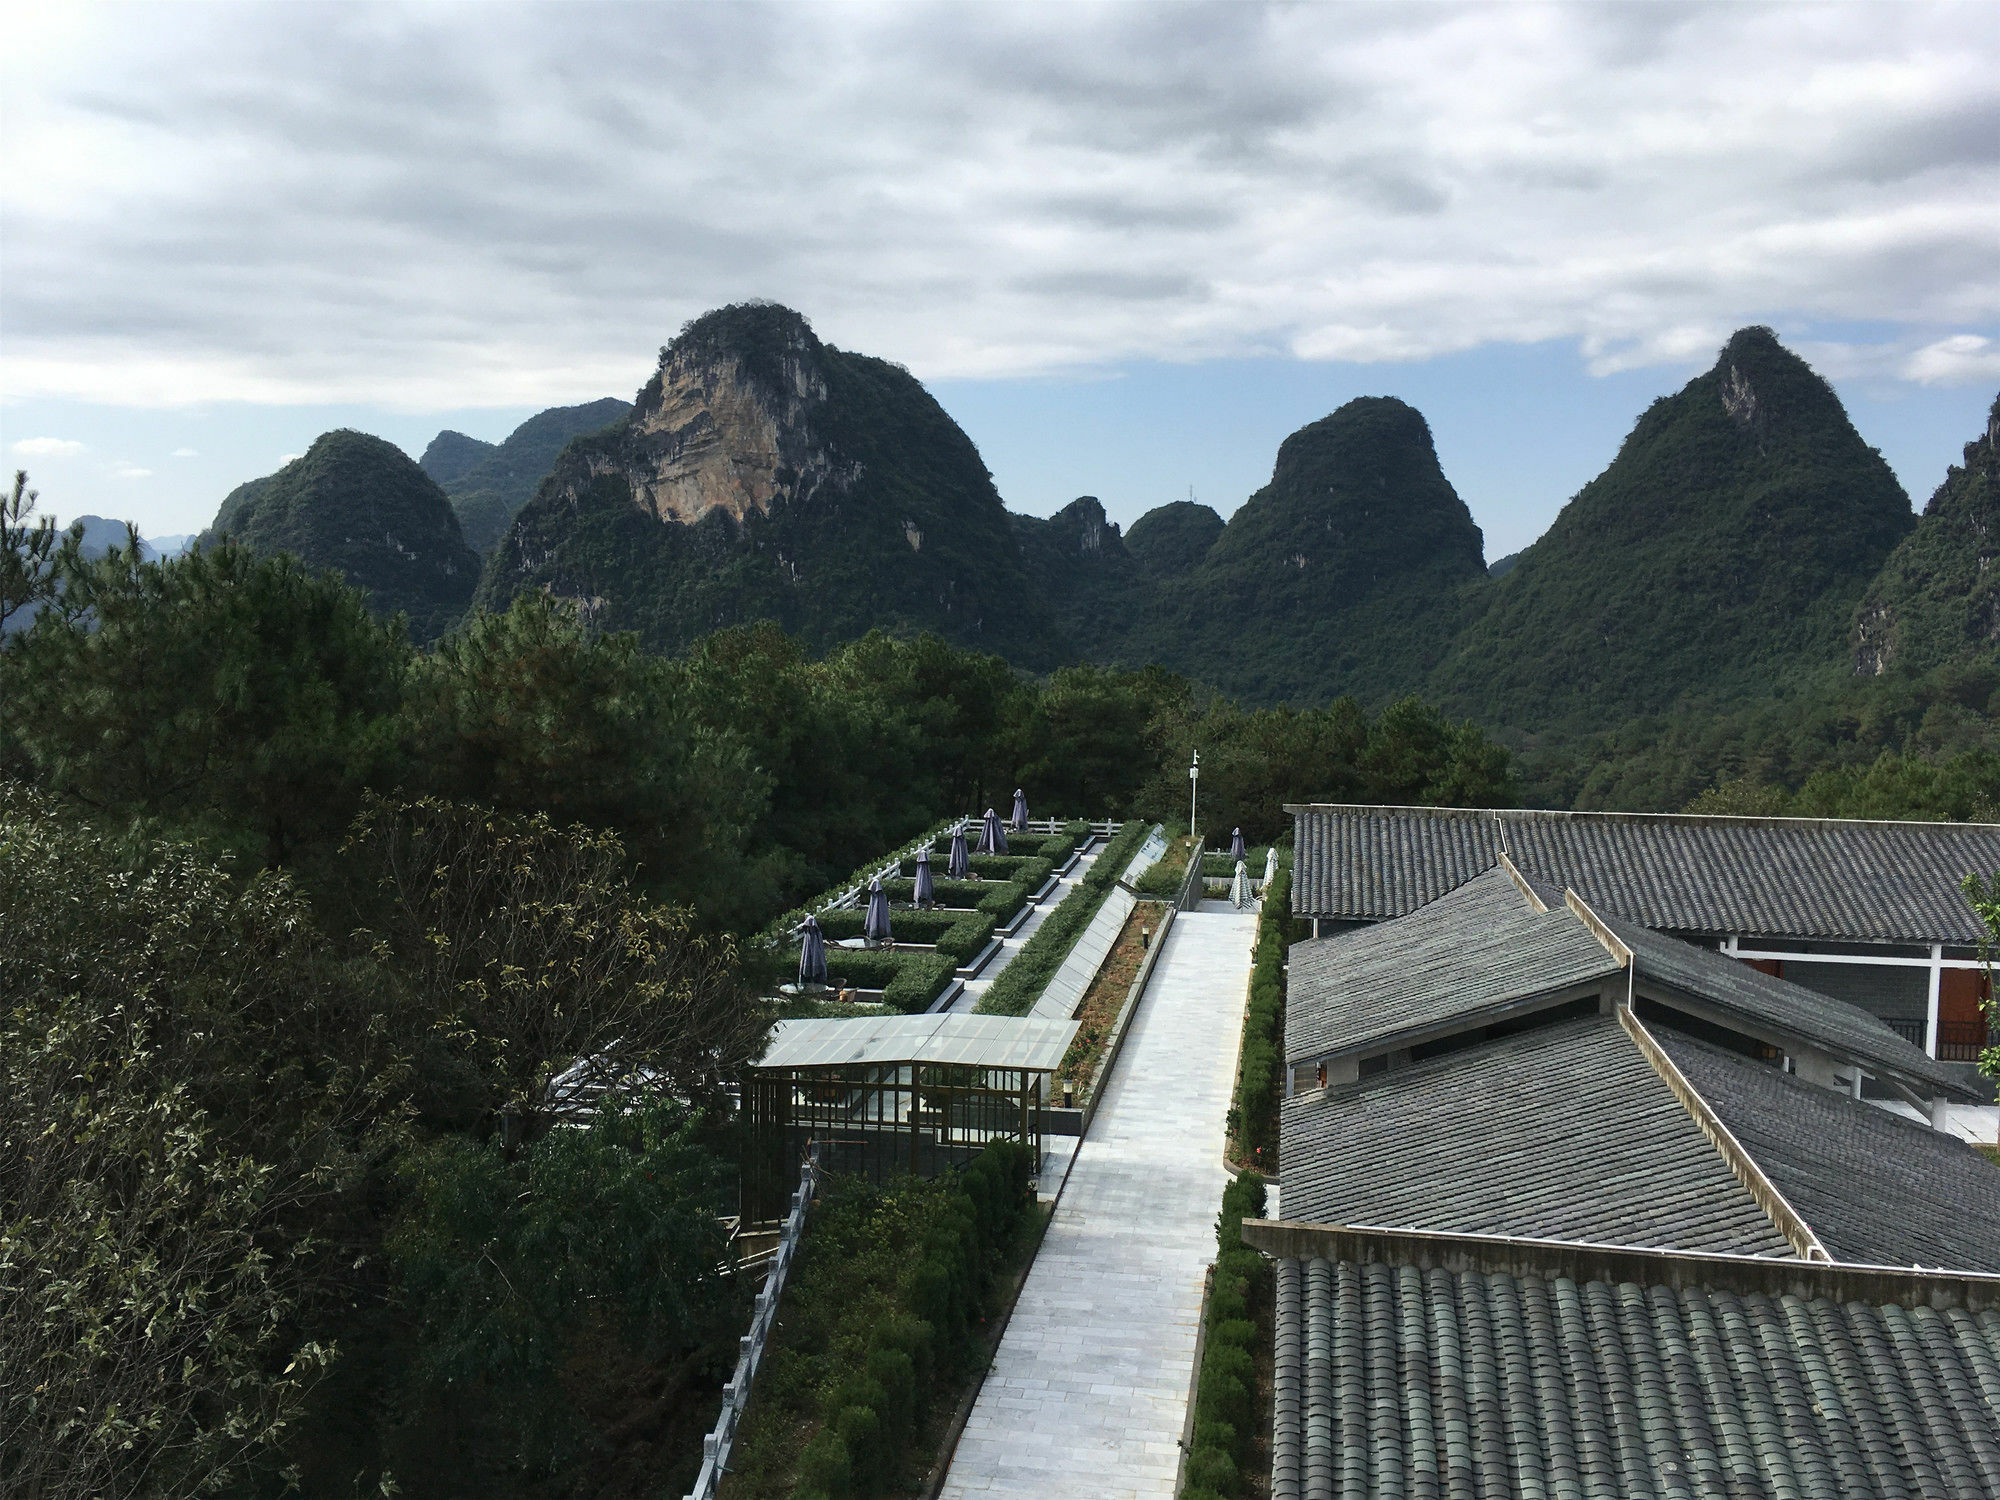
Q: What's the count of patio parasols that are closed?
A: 9